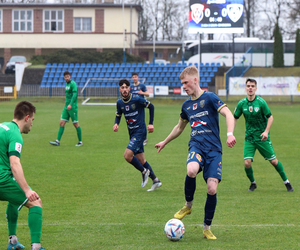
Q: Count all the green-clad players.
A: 3